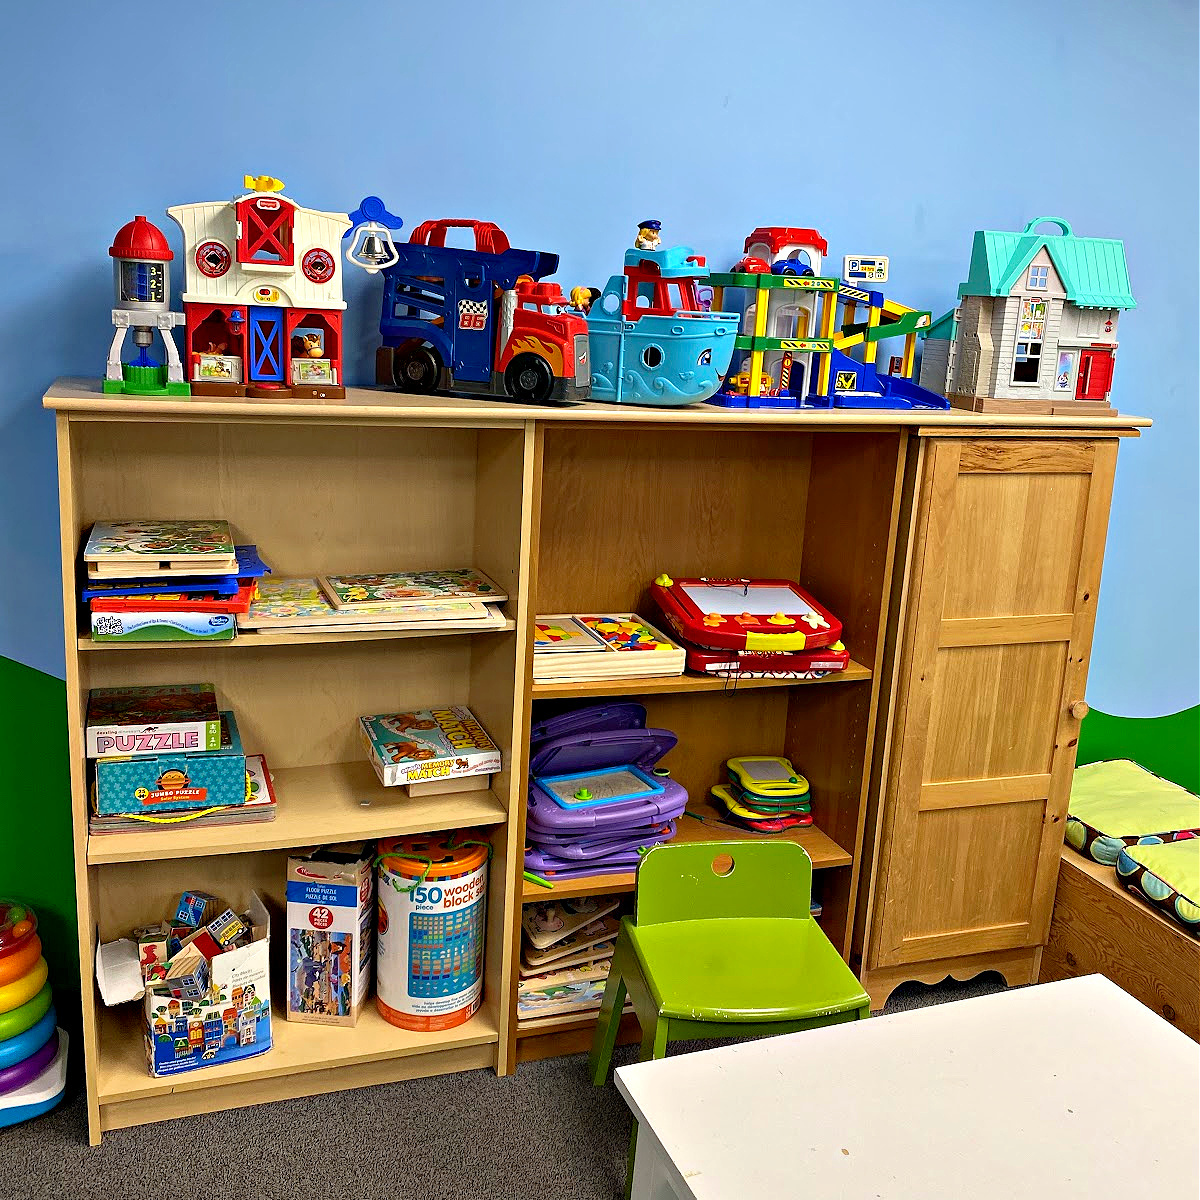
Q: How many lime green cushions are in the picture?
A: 2